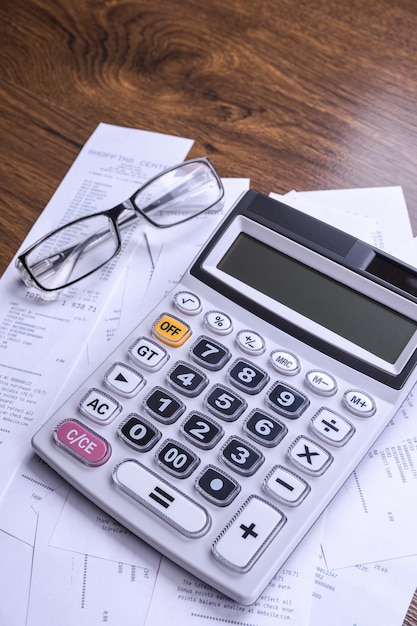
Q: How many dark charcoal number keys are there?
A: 11